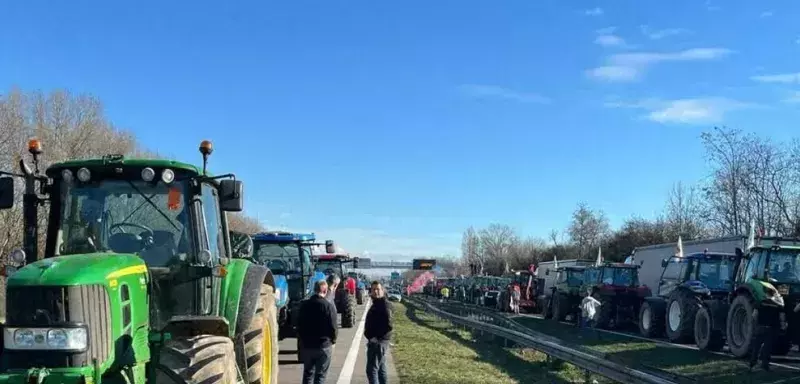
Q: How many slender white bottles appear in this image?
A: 0